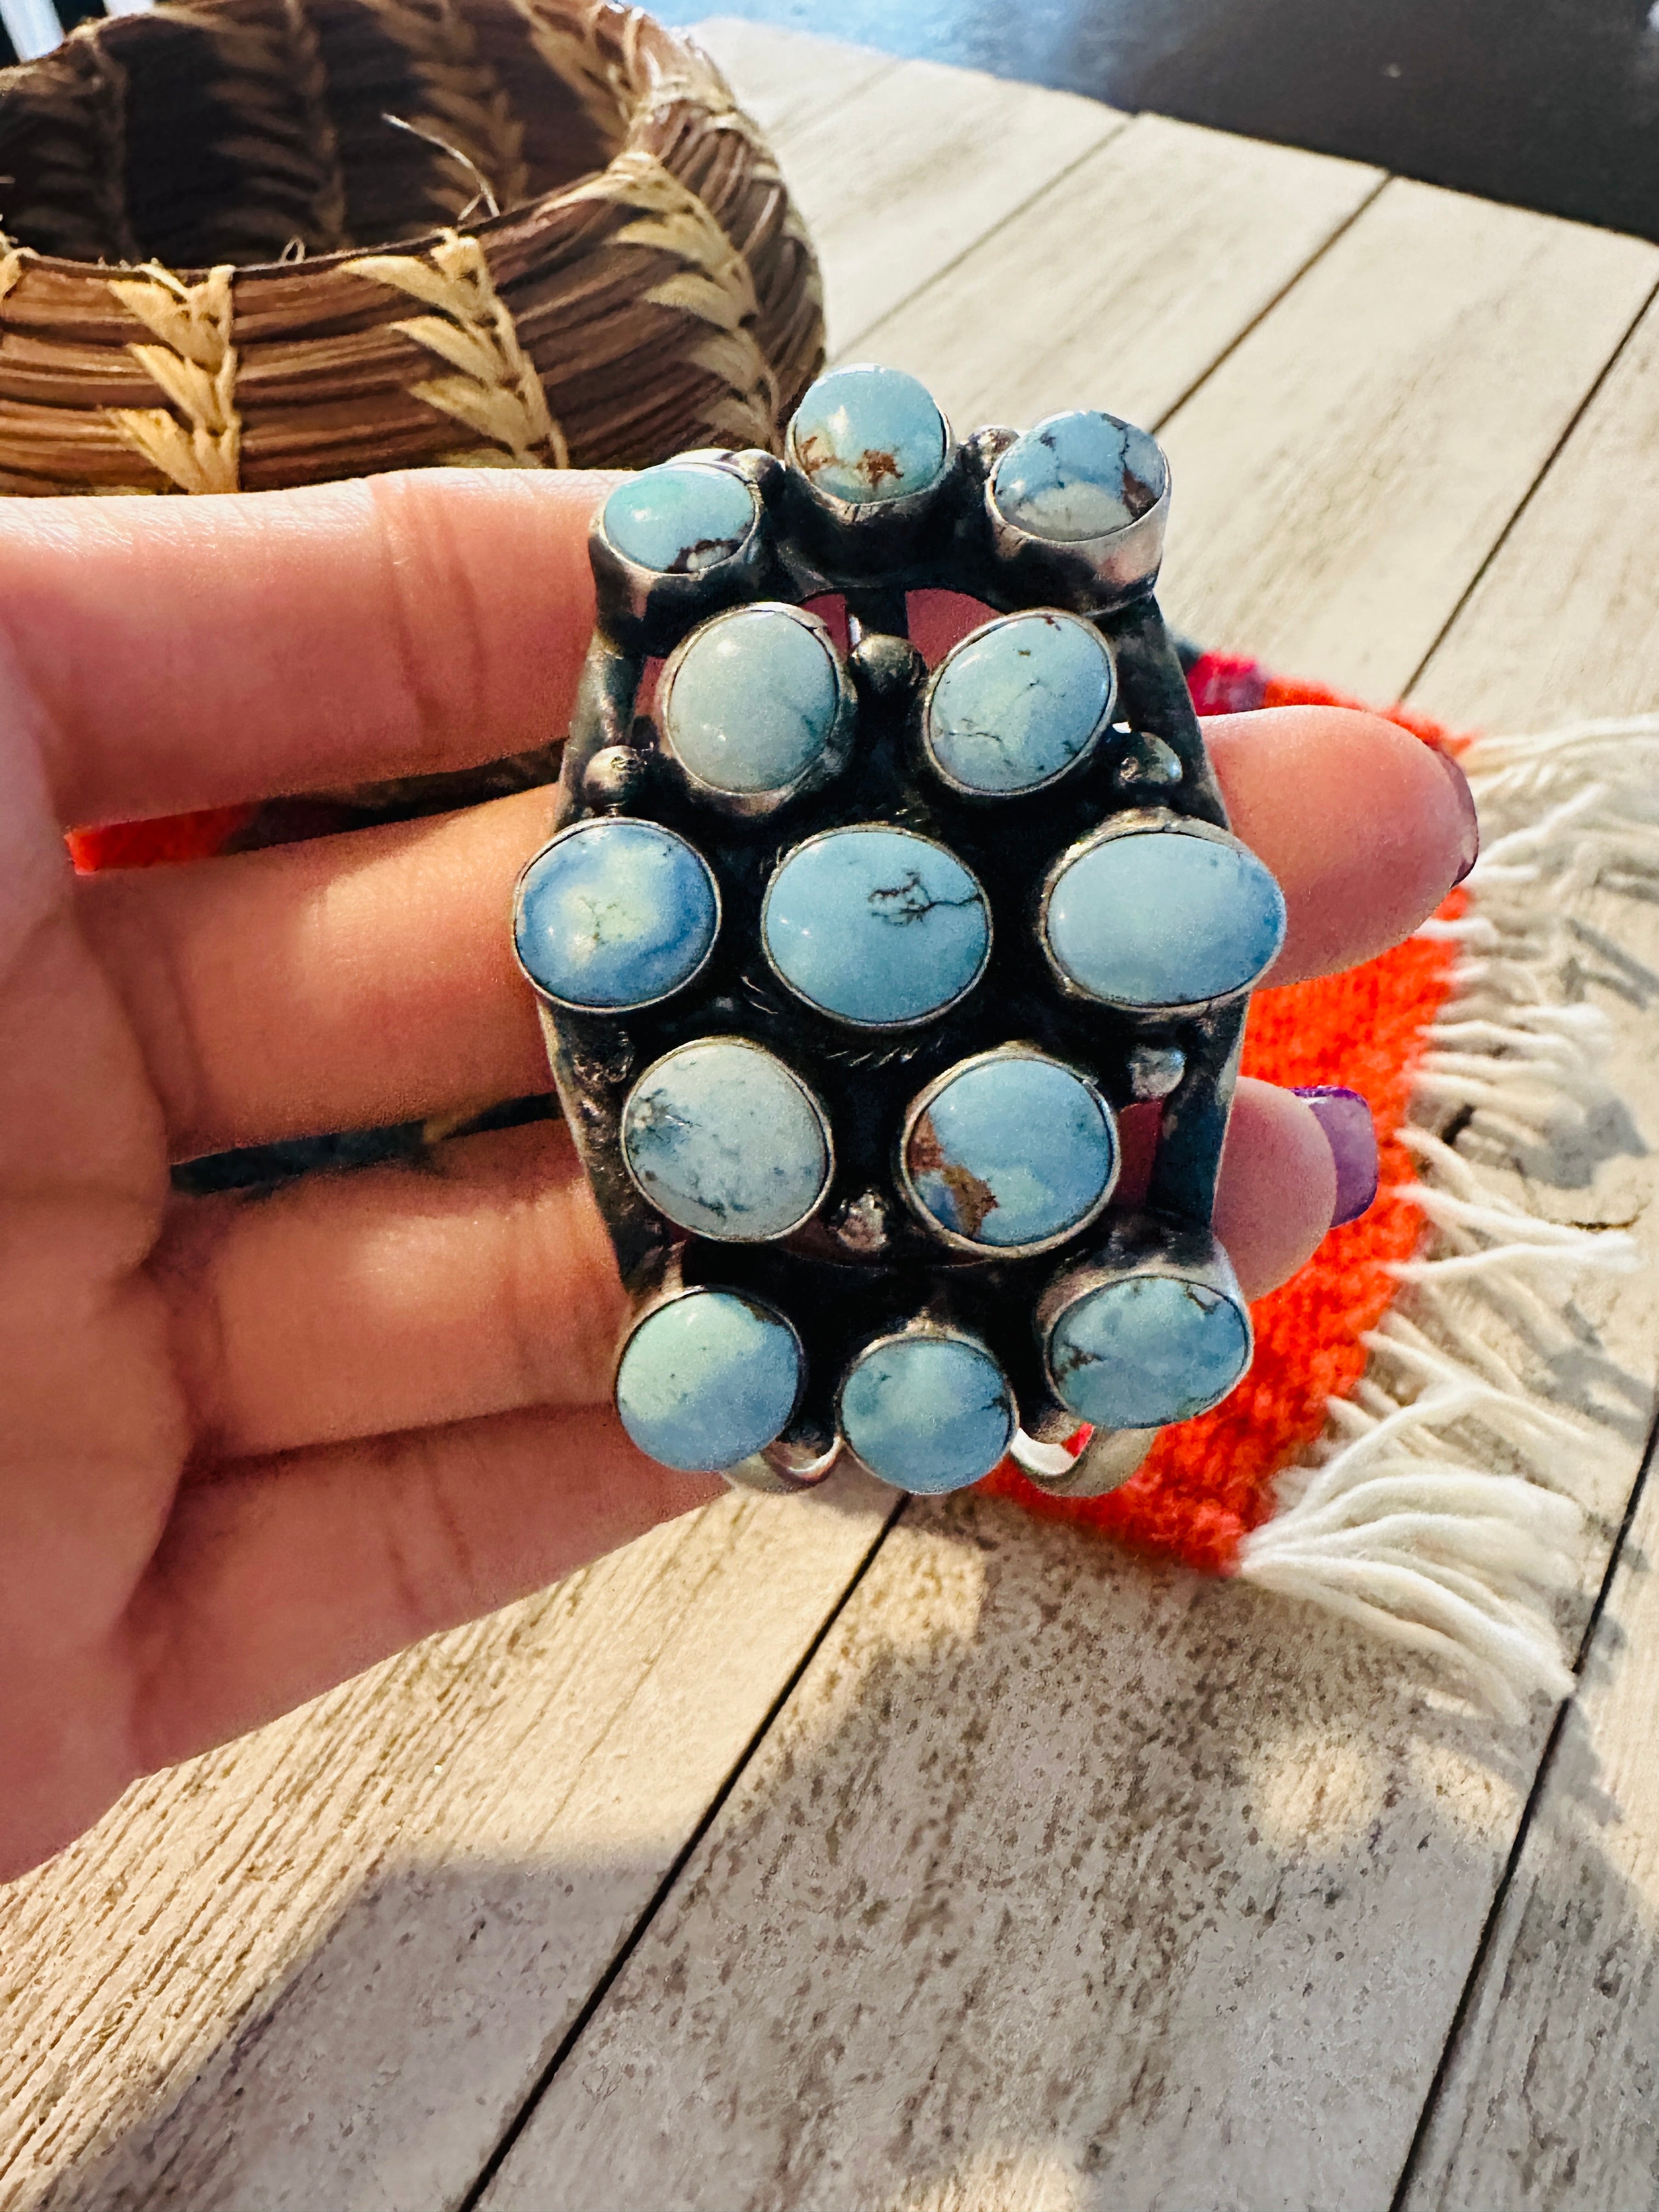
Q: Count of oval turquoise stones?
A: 13